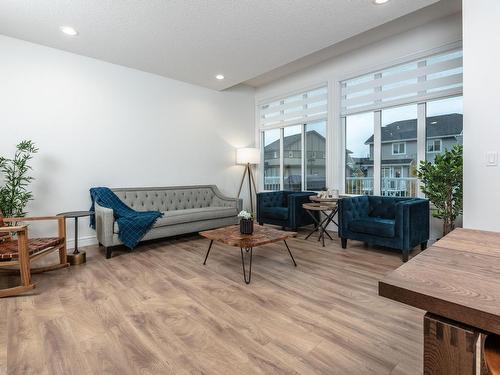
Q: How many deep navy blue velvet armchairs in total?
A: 2